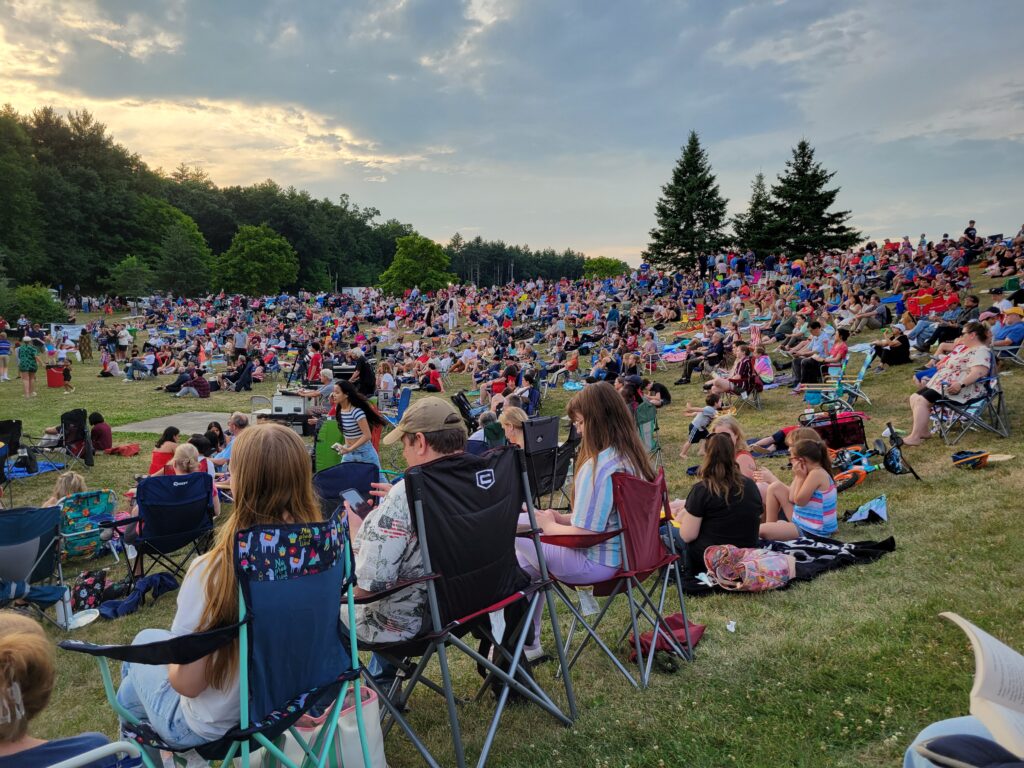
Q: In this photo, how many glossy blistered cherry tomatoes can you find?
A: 0